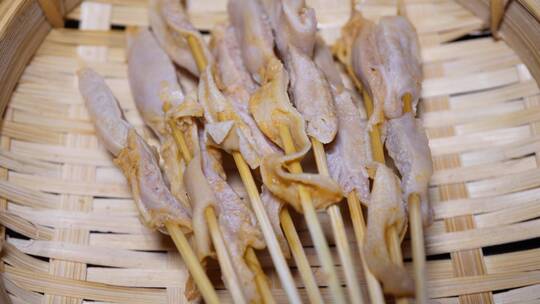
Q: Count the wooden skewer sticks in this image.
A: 10